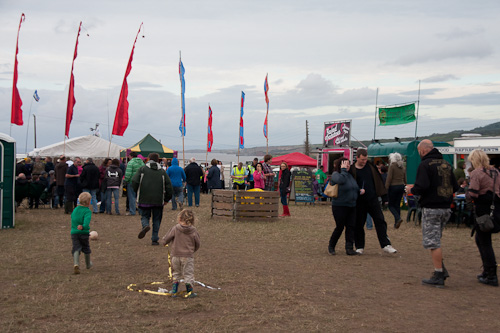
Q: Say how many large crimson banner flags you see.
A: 3